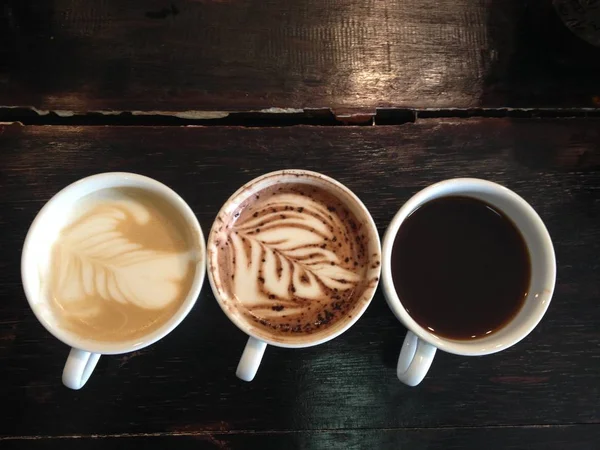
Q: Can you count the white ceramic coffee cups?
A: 3